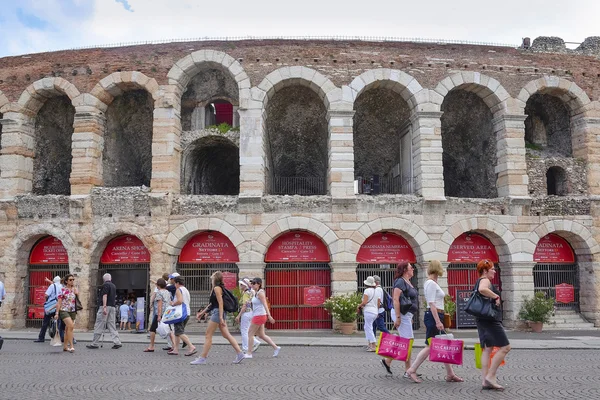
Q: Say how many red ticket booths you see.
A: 7